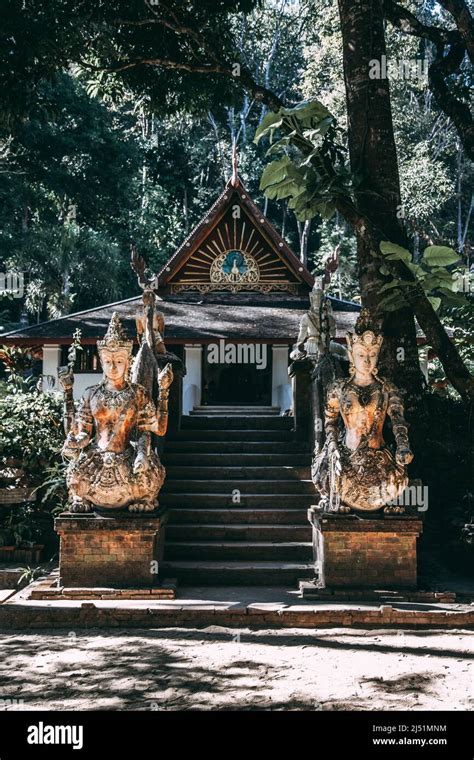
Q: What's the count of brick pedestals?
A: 2